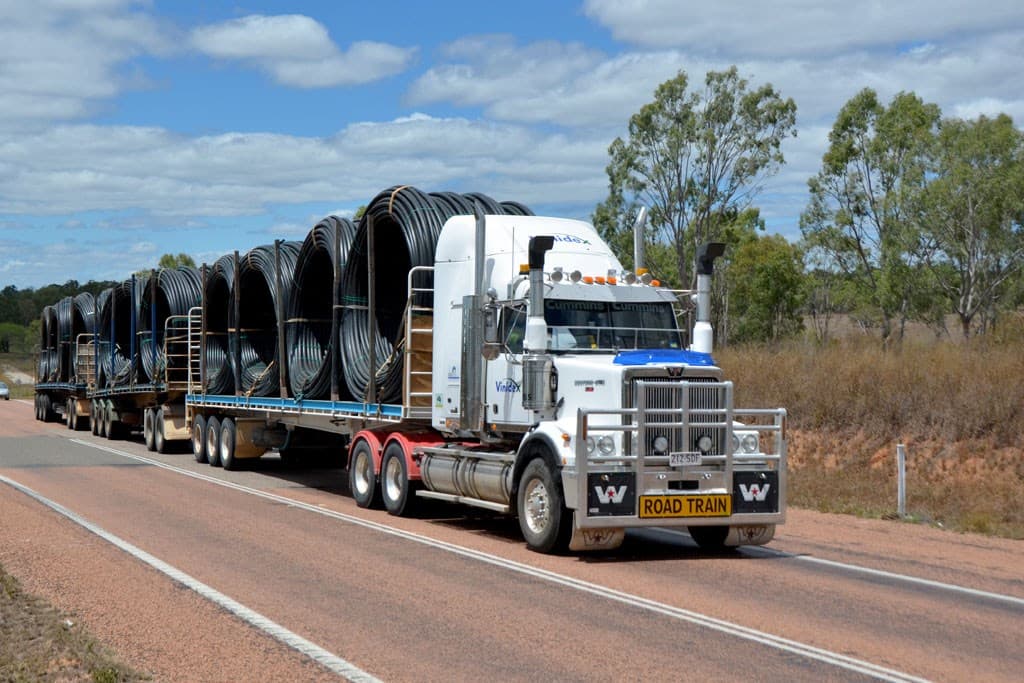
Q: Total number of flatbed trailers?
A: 3